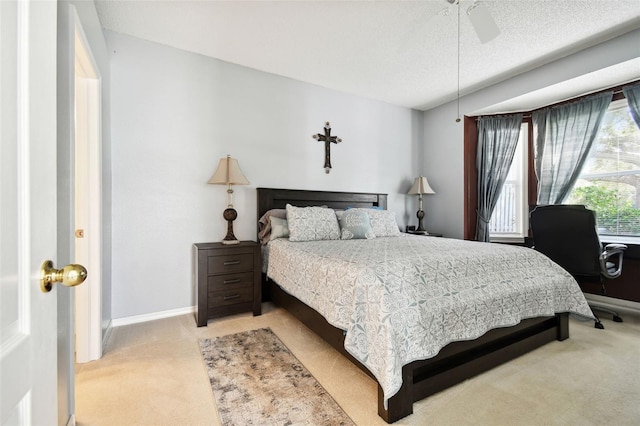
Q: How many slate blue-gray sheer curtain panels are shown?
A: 3